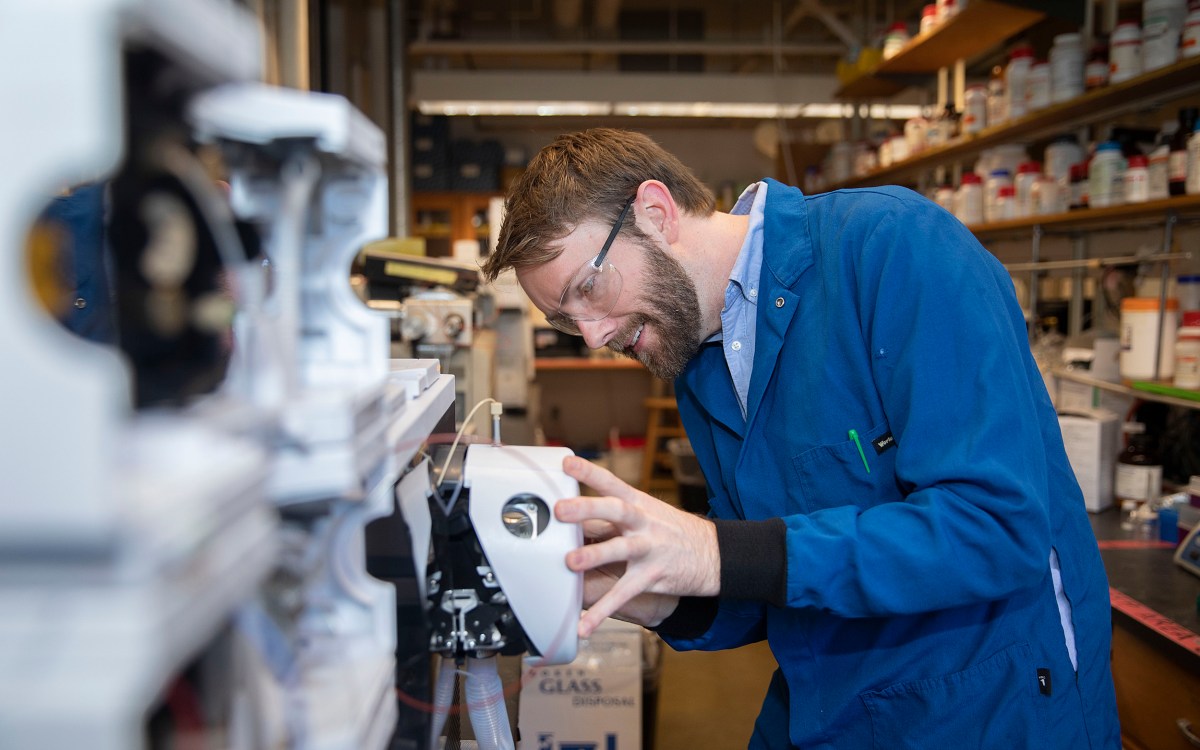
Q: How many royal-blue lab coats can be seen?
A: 1